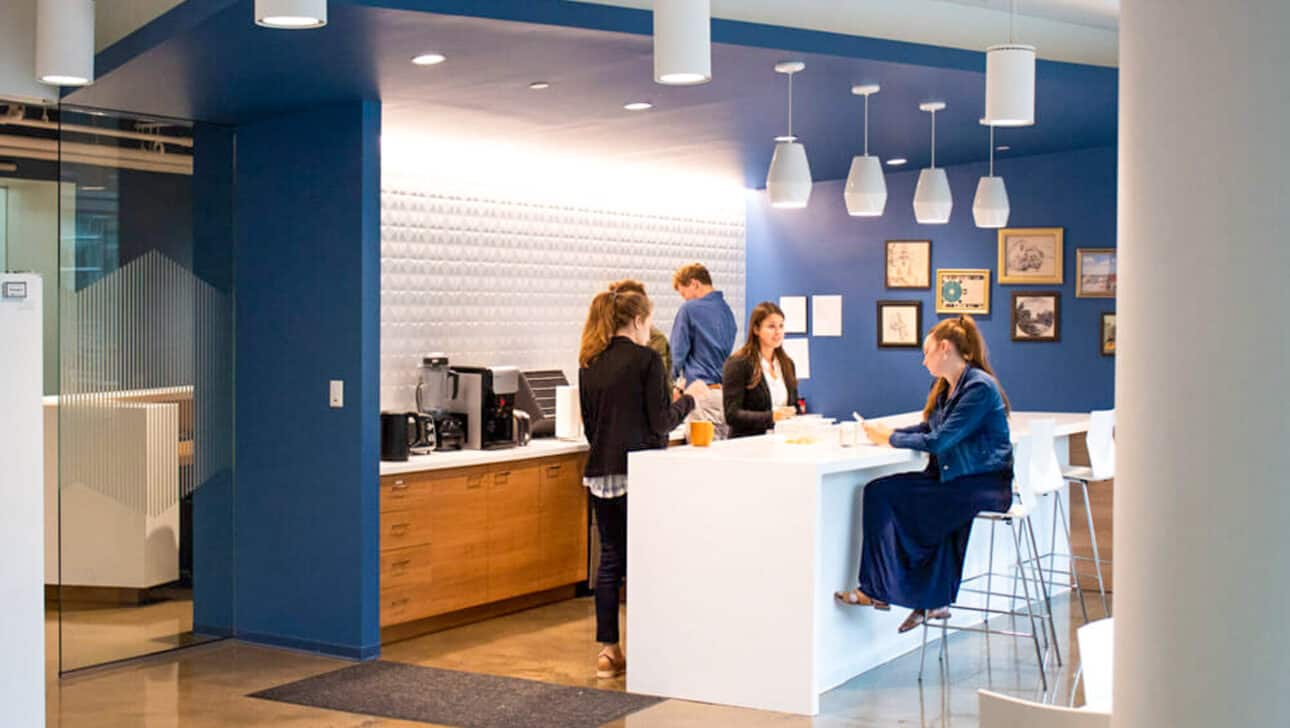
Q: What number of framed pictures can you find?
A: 7